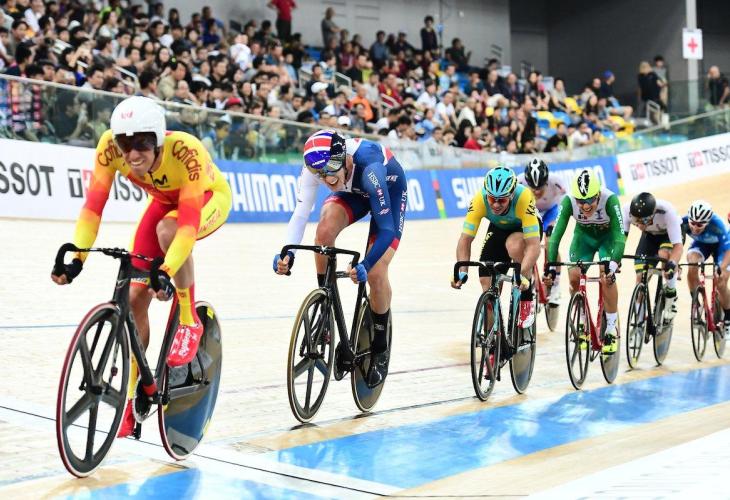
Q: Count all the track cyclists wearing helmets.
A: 7